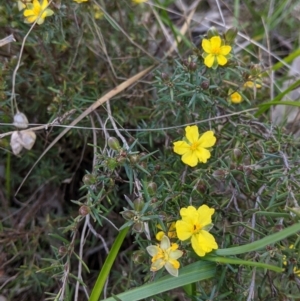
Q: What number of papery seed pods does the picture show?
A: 3